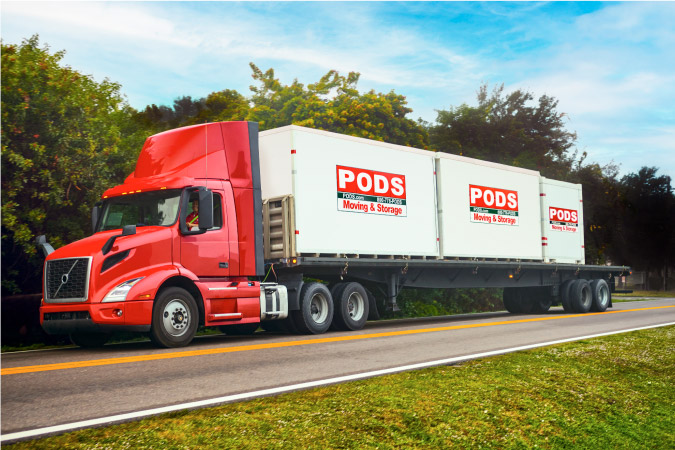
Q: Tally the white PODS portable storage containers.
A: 3